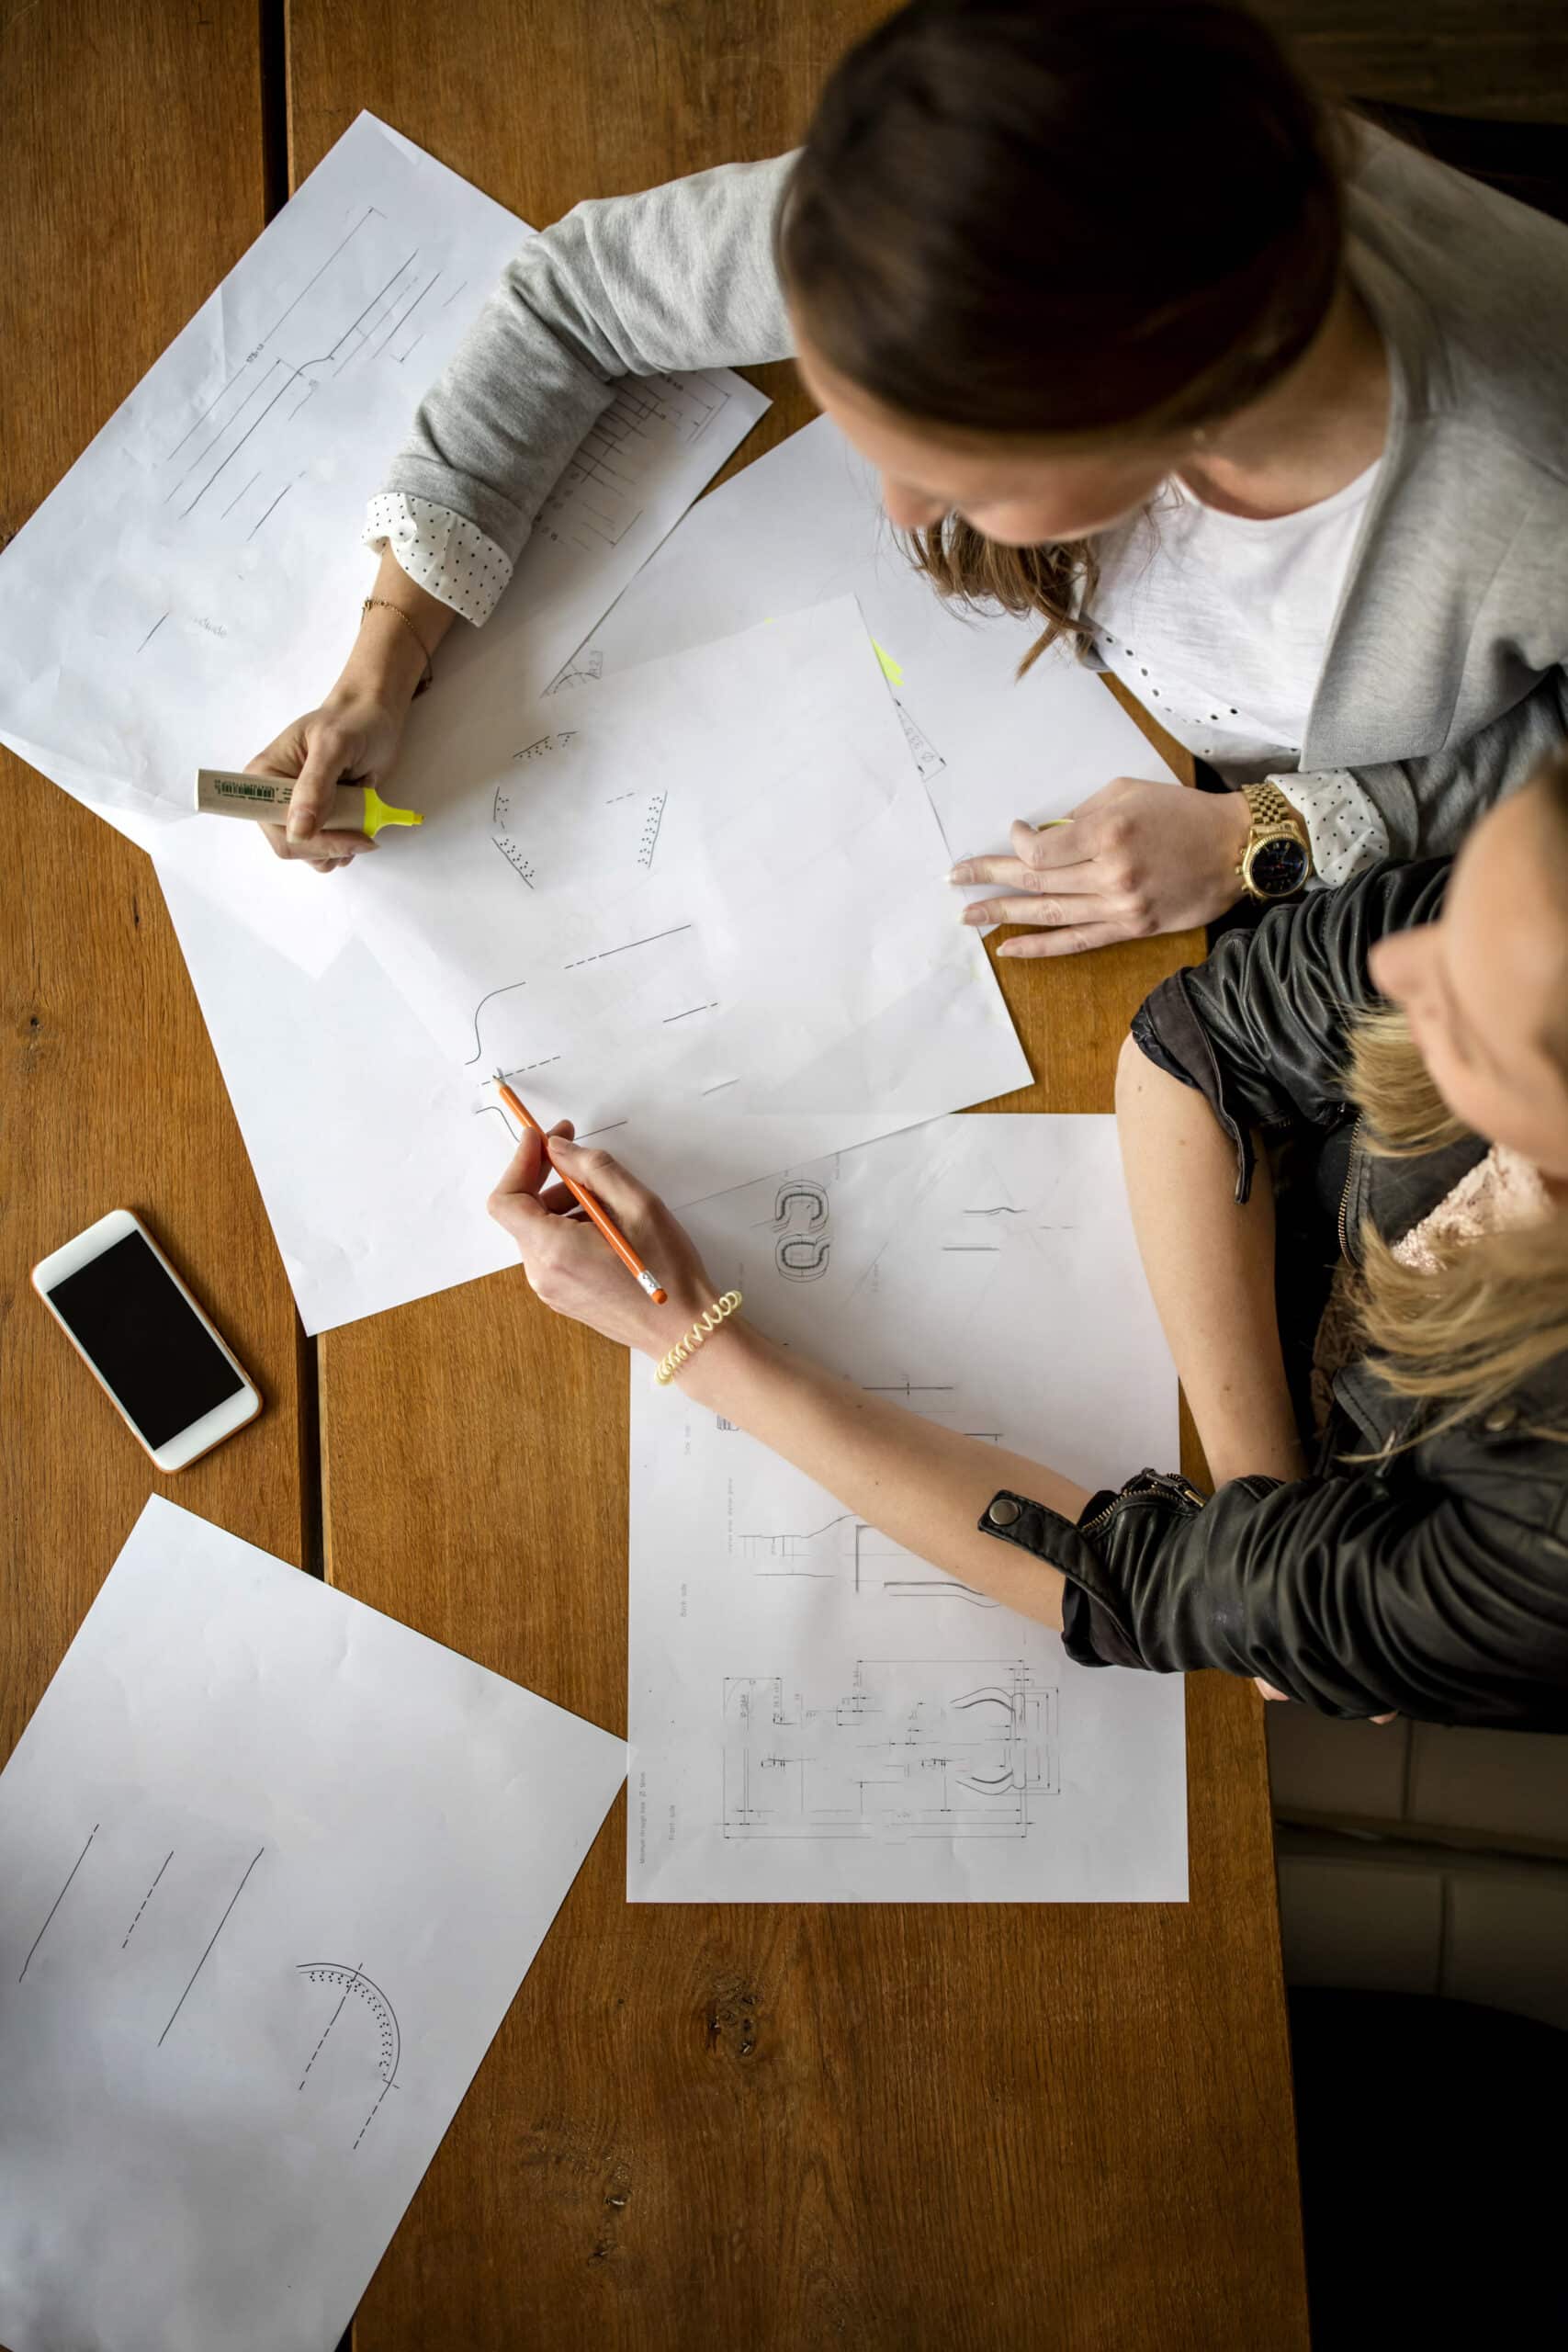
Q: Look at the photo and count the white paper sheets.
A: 5